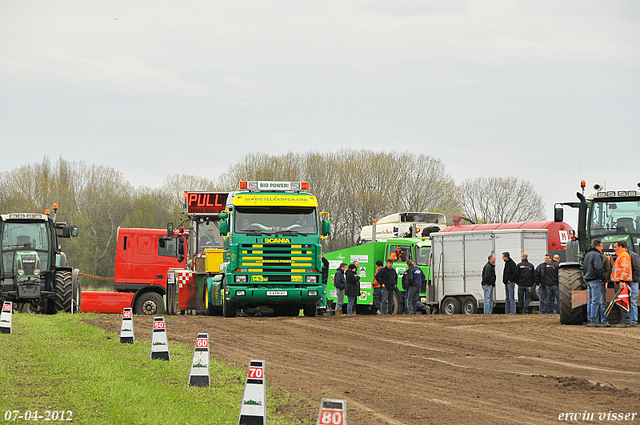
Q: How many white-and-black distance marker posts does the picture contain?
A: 6